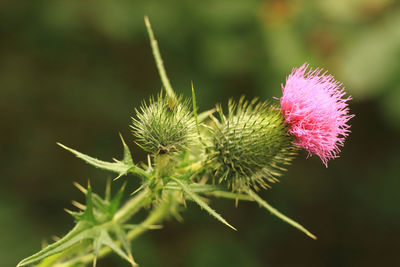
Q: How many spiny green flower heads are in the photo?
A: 2